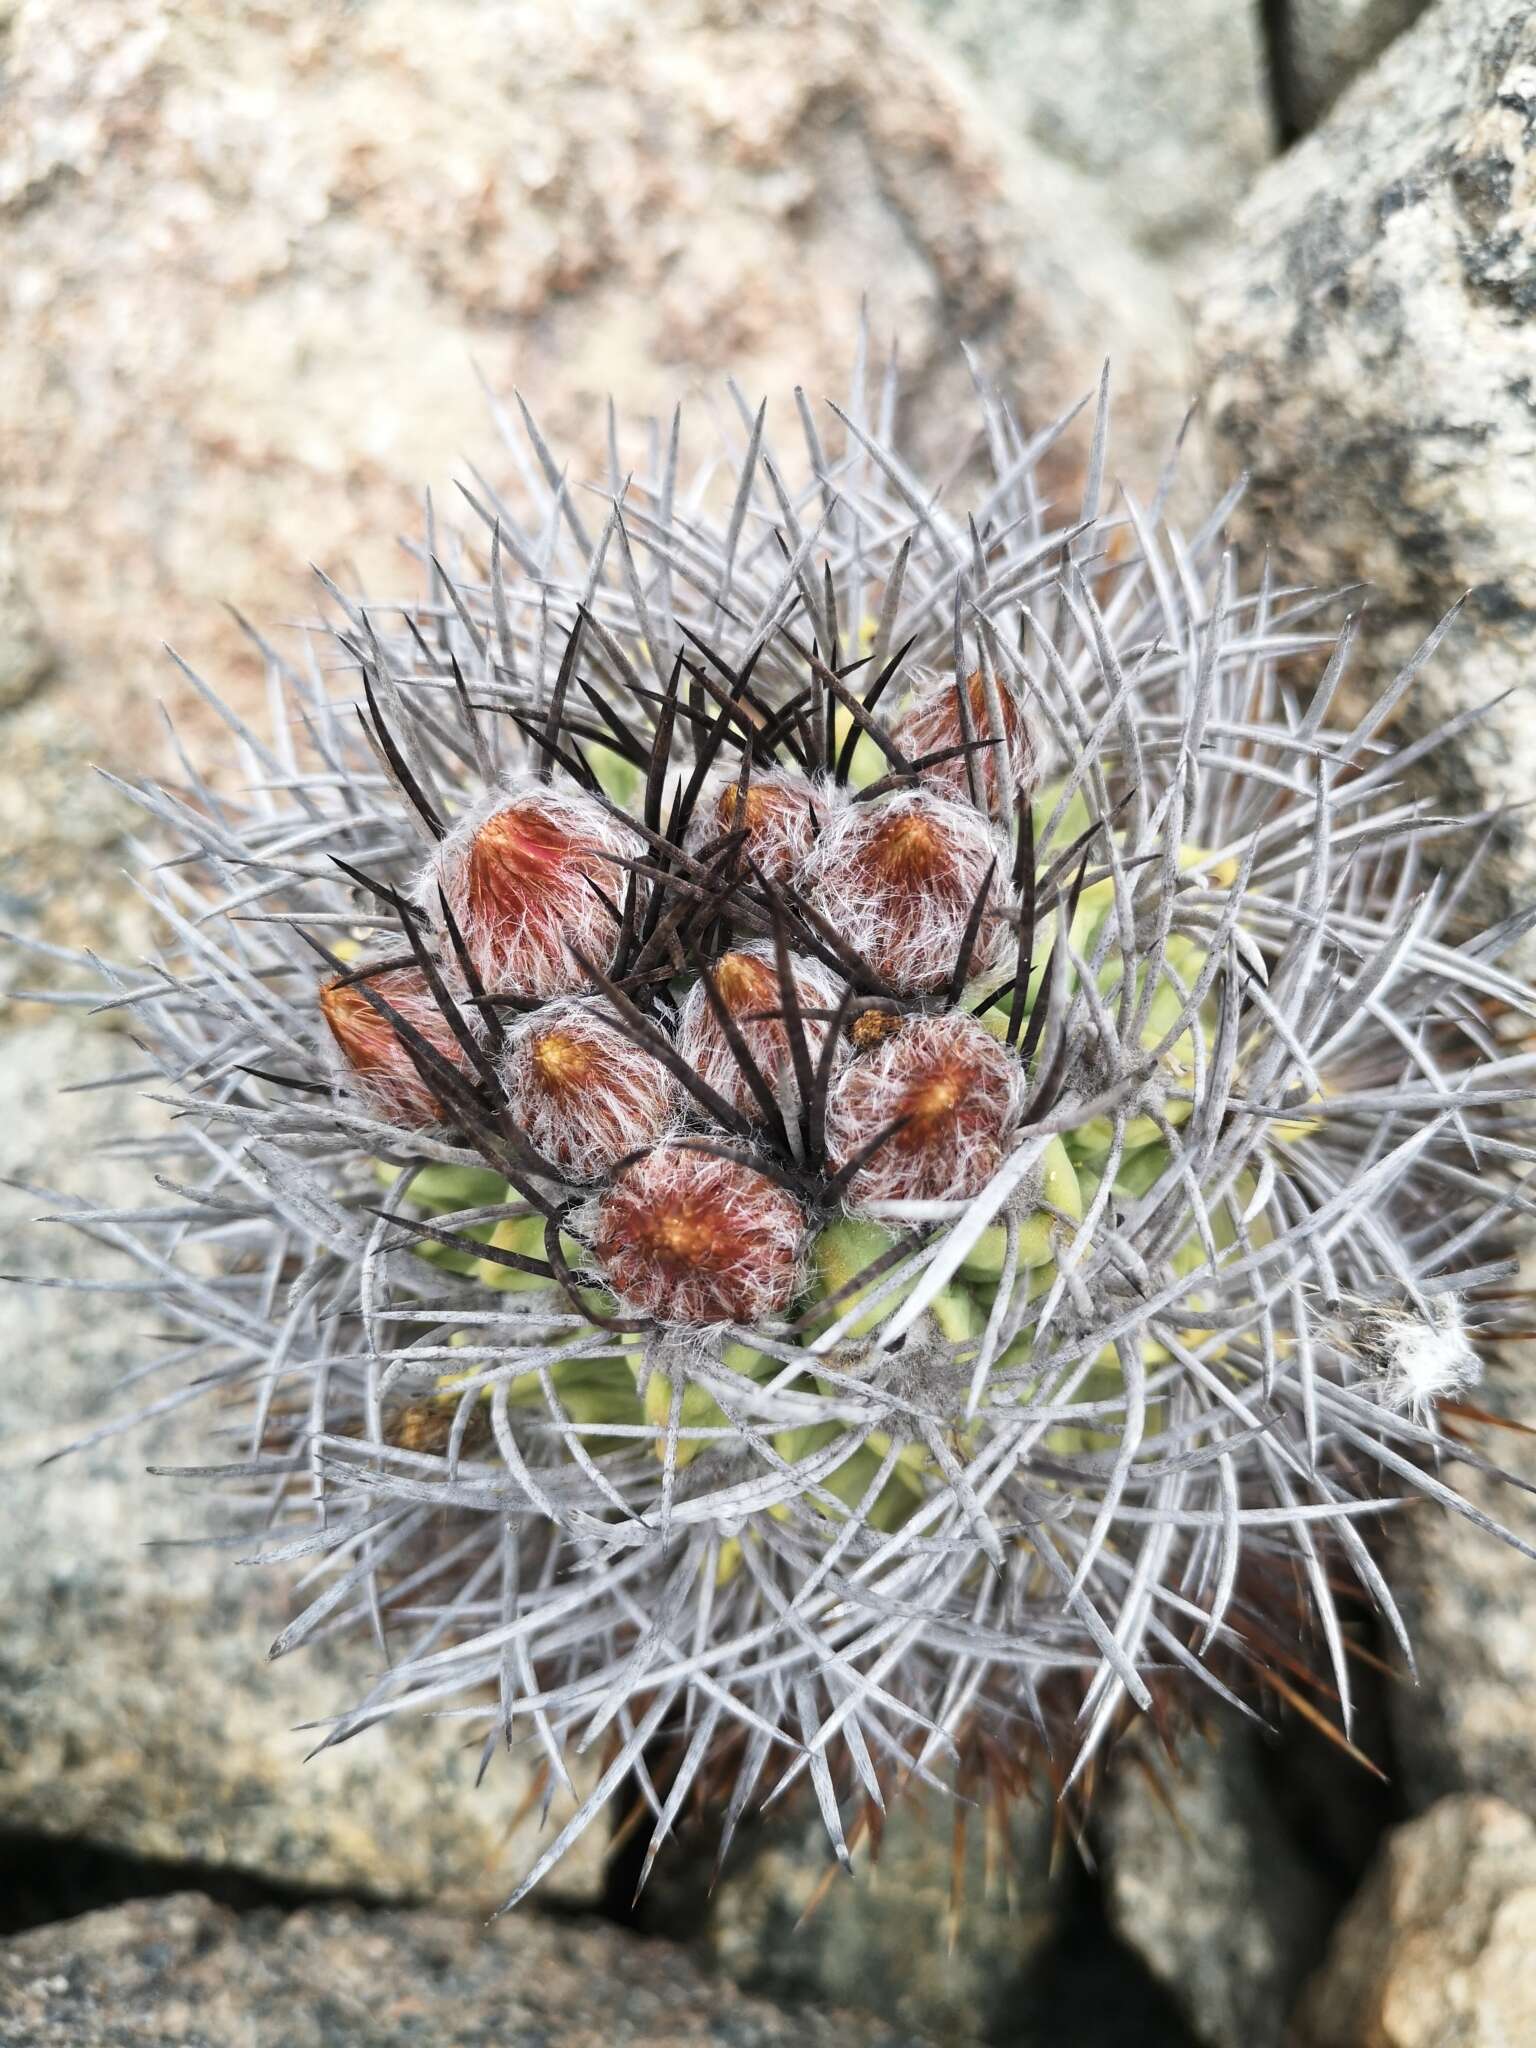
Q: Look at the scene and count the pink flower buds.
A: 9